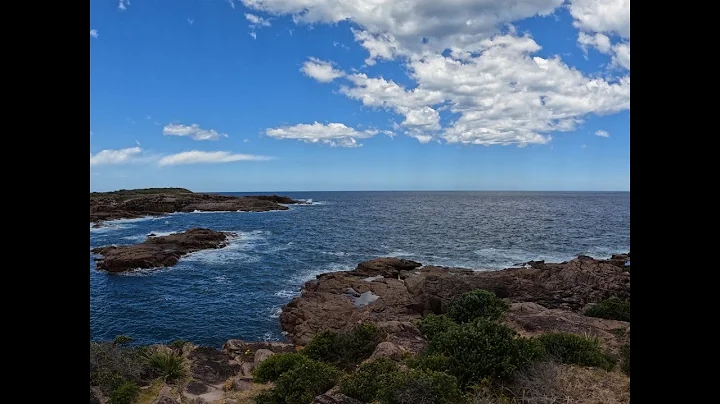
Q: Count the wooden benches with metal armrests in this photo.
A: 0